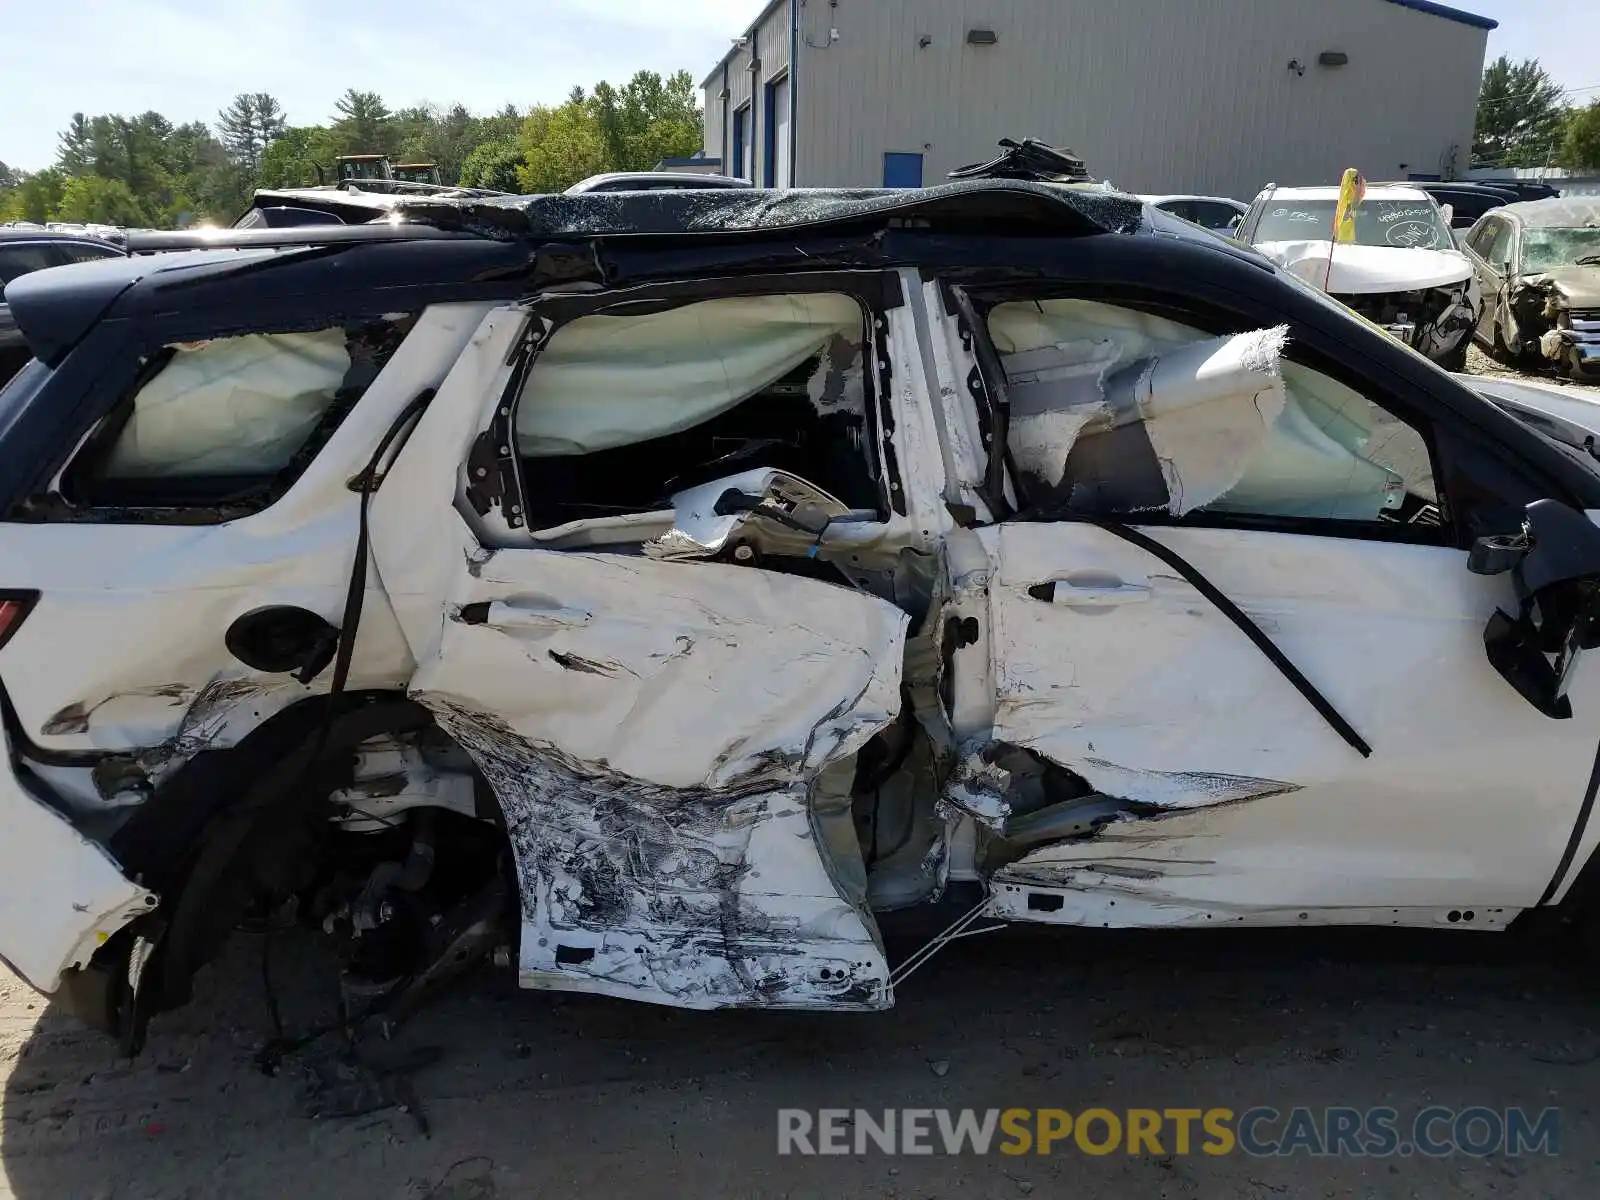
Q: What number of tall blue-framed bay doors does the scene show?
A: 2